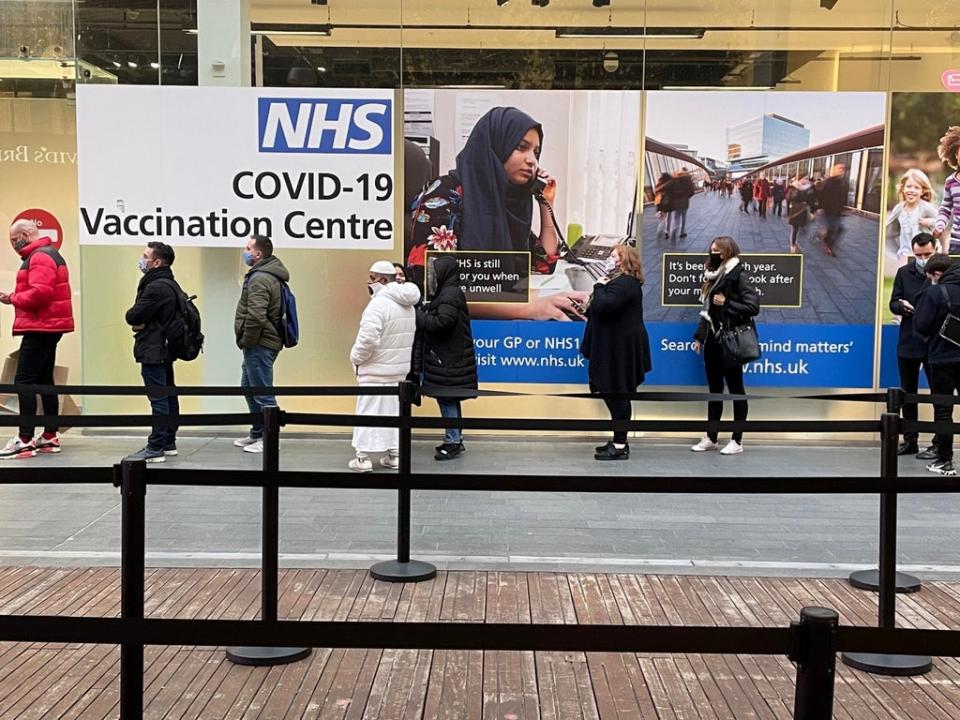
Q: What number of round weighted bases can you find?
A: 4